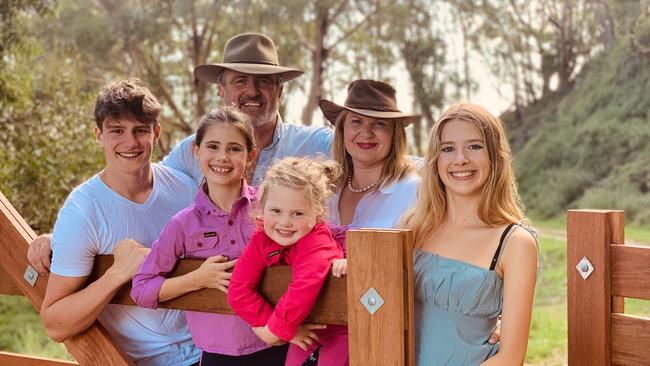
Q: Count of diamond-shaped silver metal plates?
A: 3